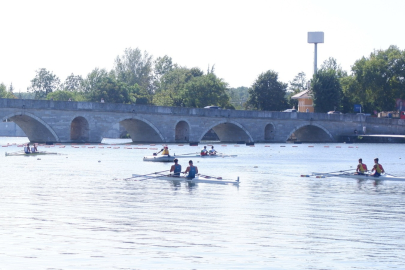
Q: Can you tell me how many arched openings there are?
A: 7